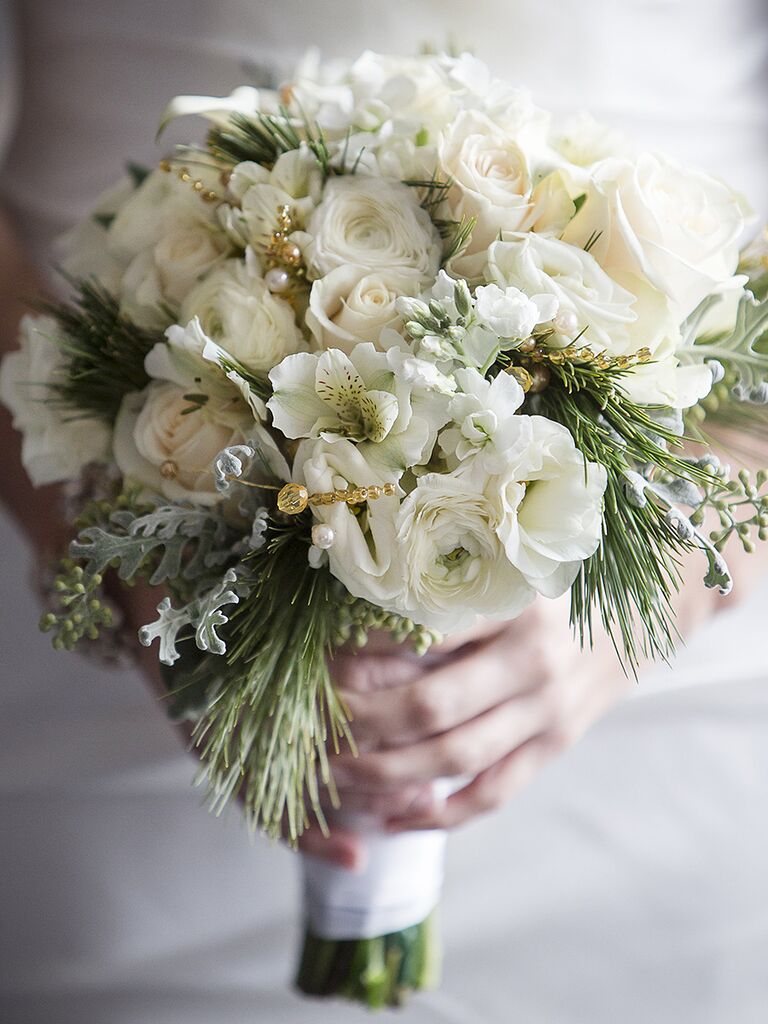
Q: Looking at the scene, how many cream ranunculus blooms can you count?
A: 3